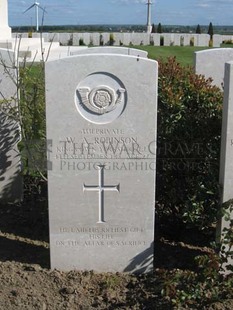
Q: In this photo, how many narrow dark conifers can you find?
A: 4